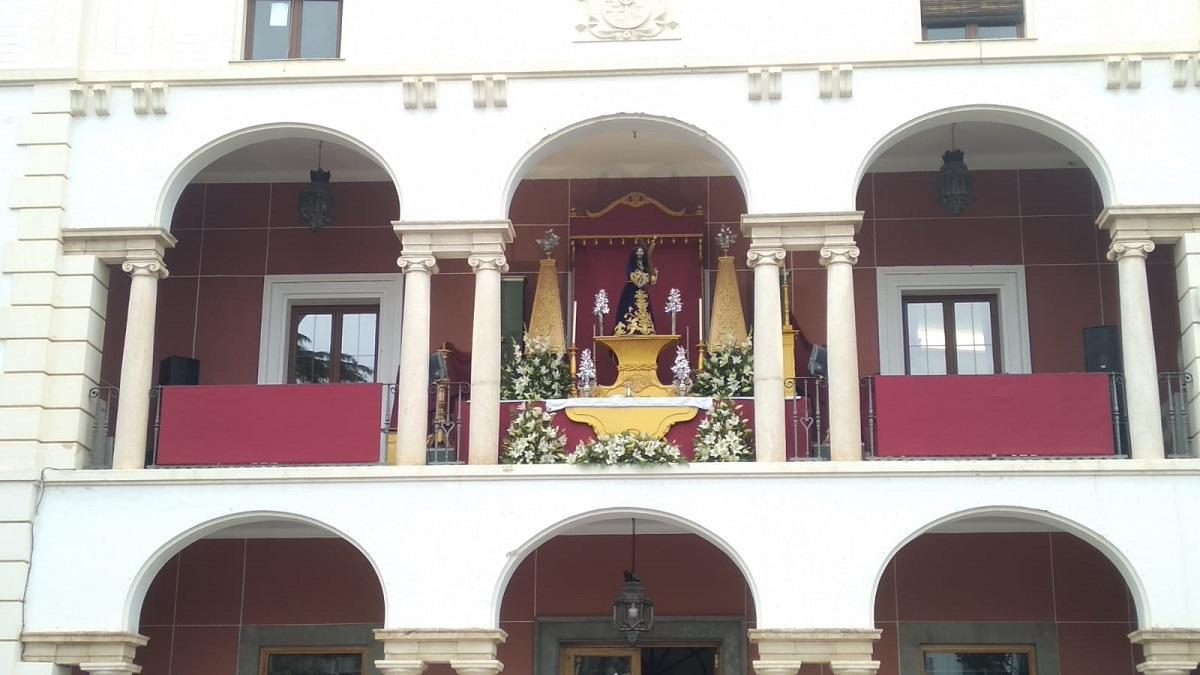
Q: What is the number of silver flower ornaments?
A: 6